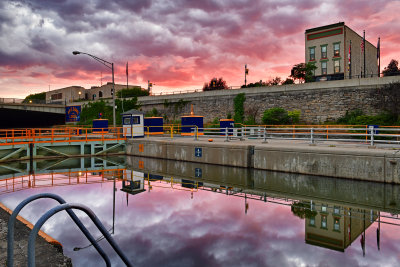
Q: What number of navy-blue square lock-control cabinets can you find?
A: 4